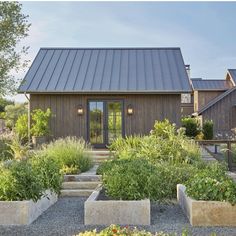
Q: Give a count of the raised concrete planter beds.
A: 3